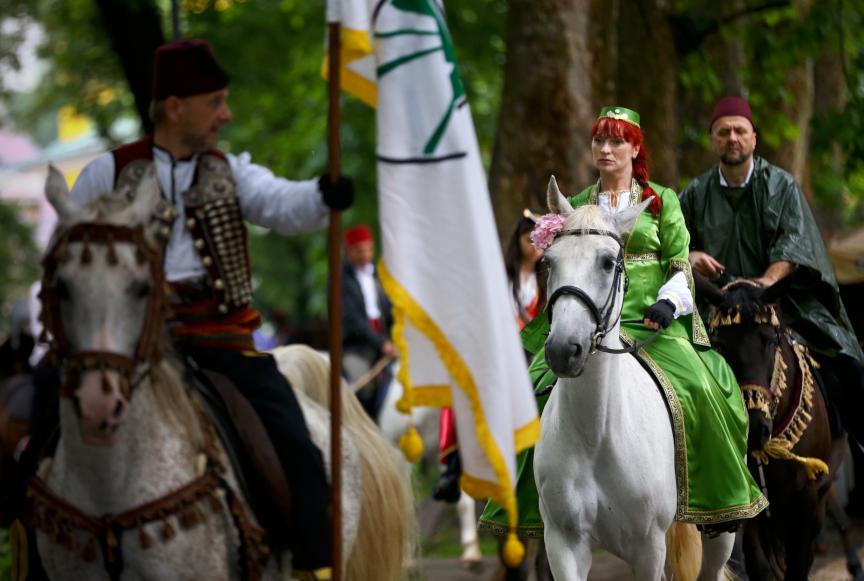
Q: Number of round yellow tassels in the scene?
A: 2